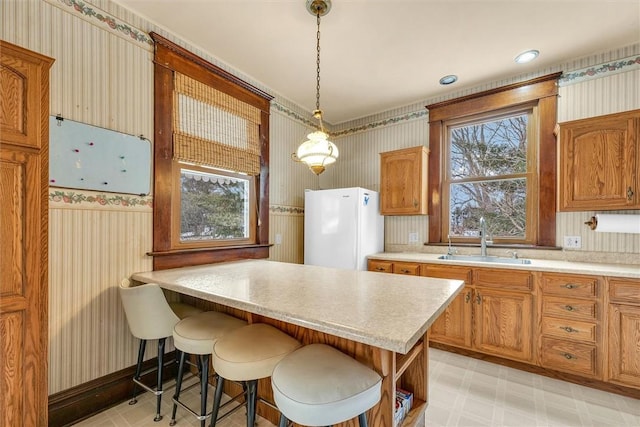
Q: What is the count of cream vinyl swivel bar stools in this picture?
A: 4